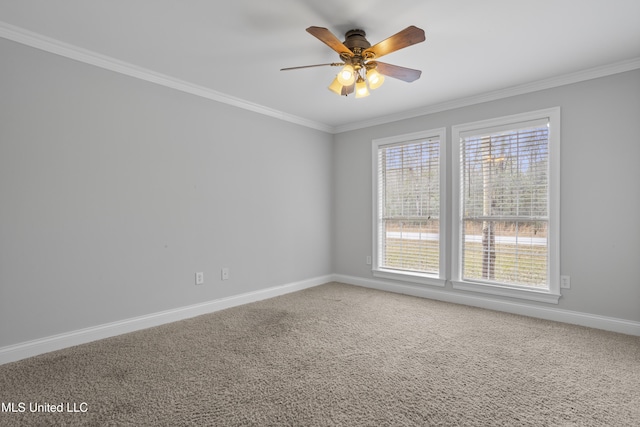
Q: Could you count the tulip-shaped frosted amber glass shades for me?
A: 4